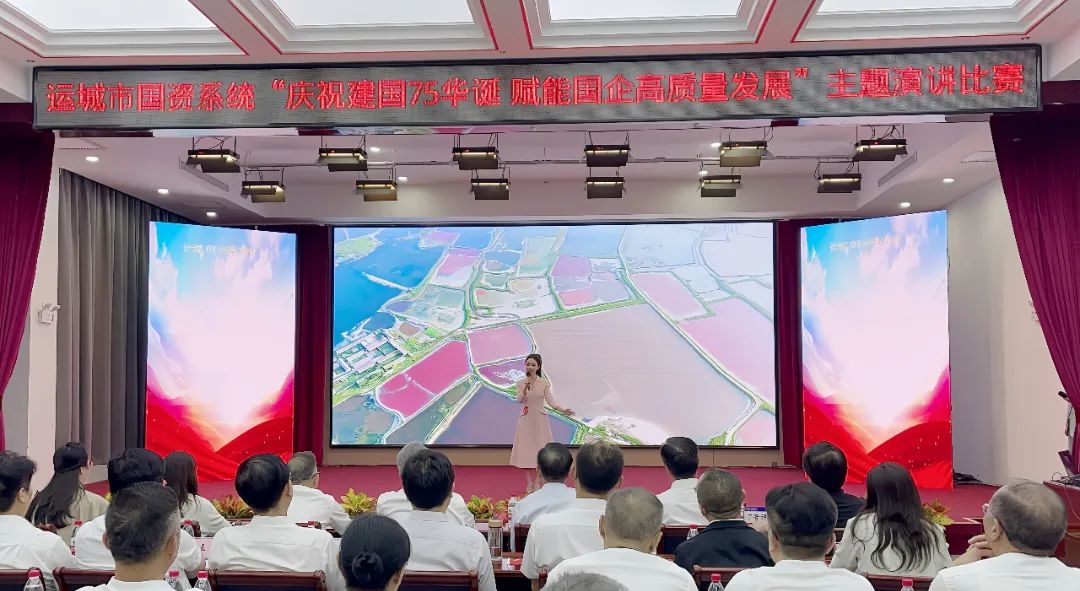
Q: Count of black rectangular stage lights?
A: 12